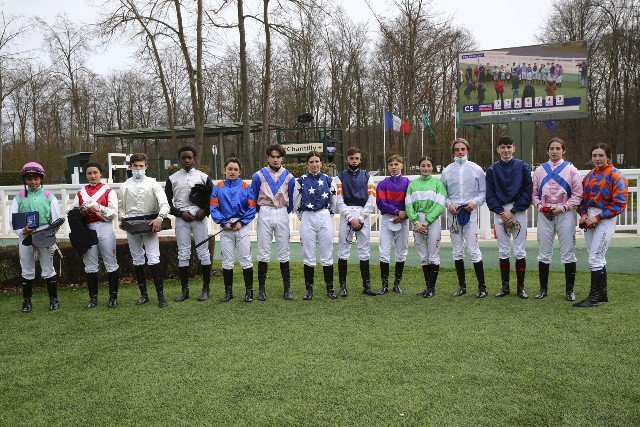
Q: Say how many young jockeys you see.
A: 14